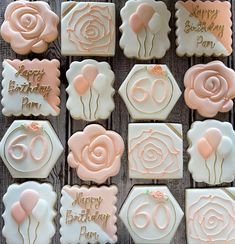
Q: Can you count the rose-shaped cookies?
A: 3